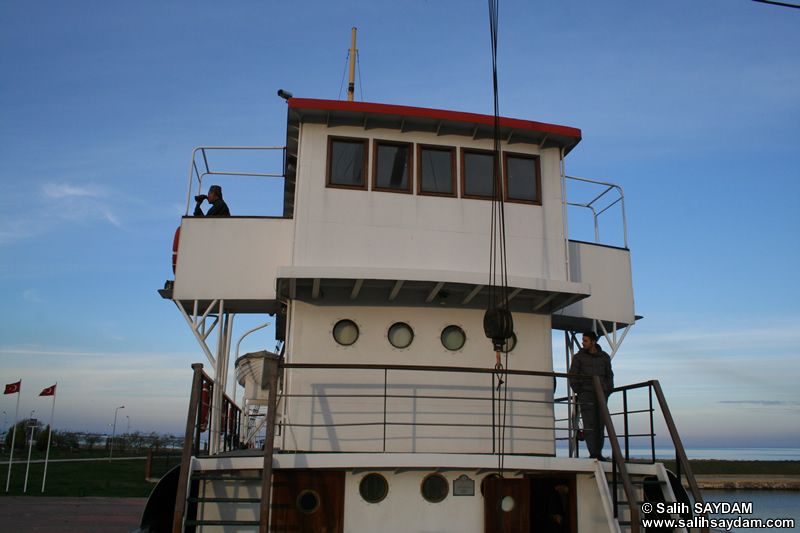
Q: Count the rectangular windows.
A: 5